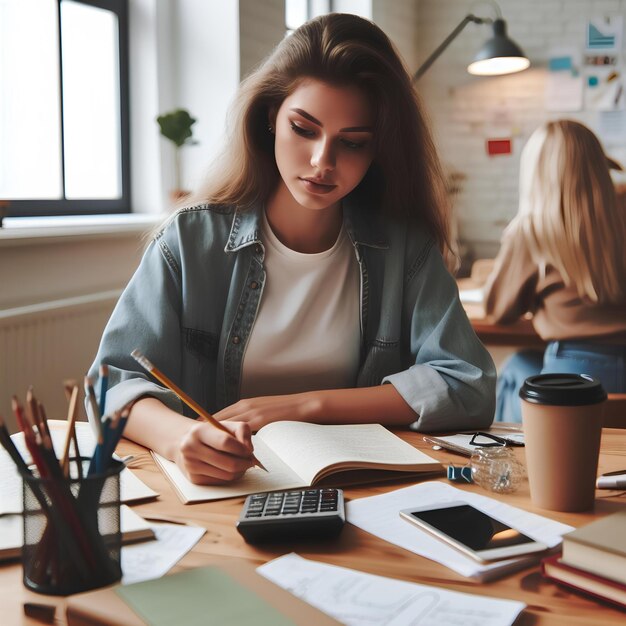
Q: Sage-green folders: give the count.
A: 1